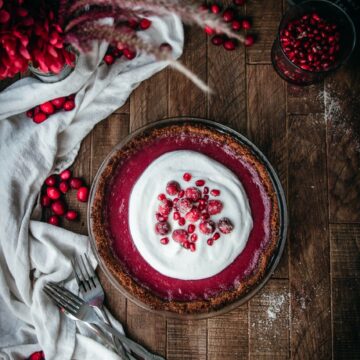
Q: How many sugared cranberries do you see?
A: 10